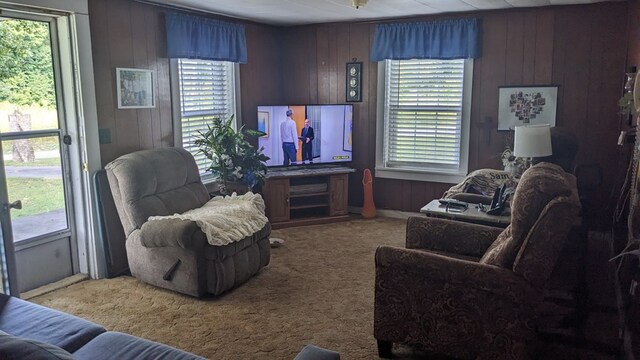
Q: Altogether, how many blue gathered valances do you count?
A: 2